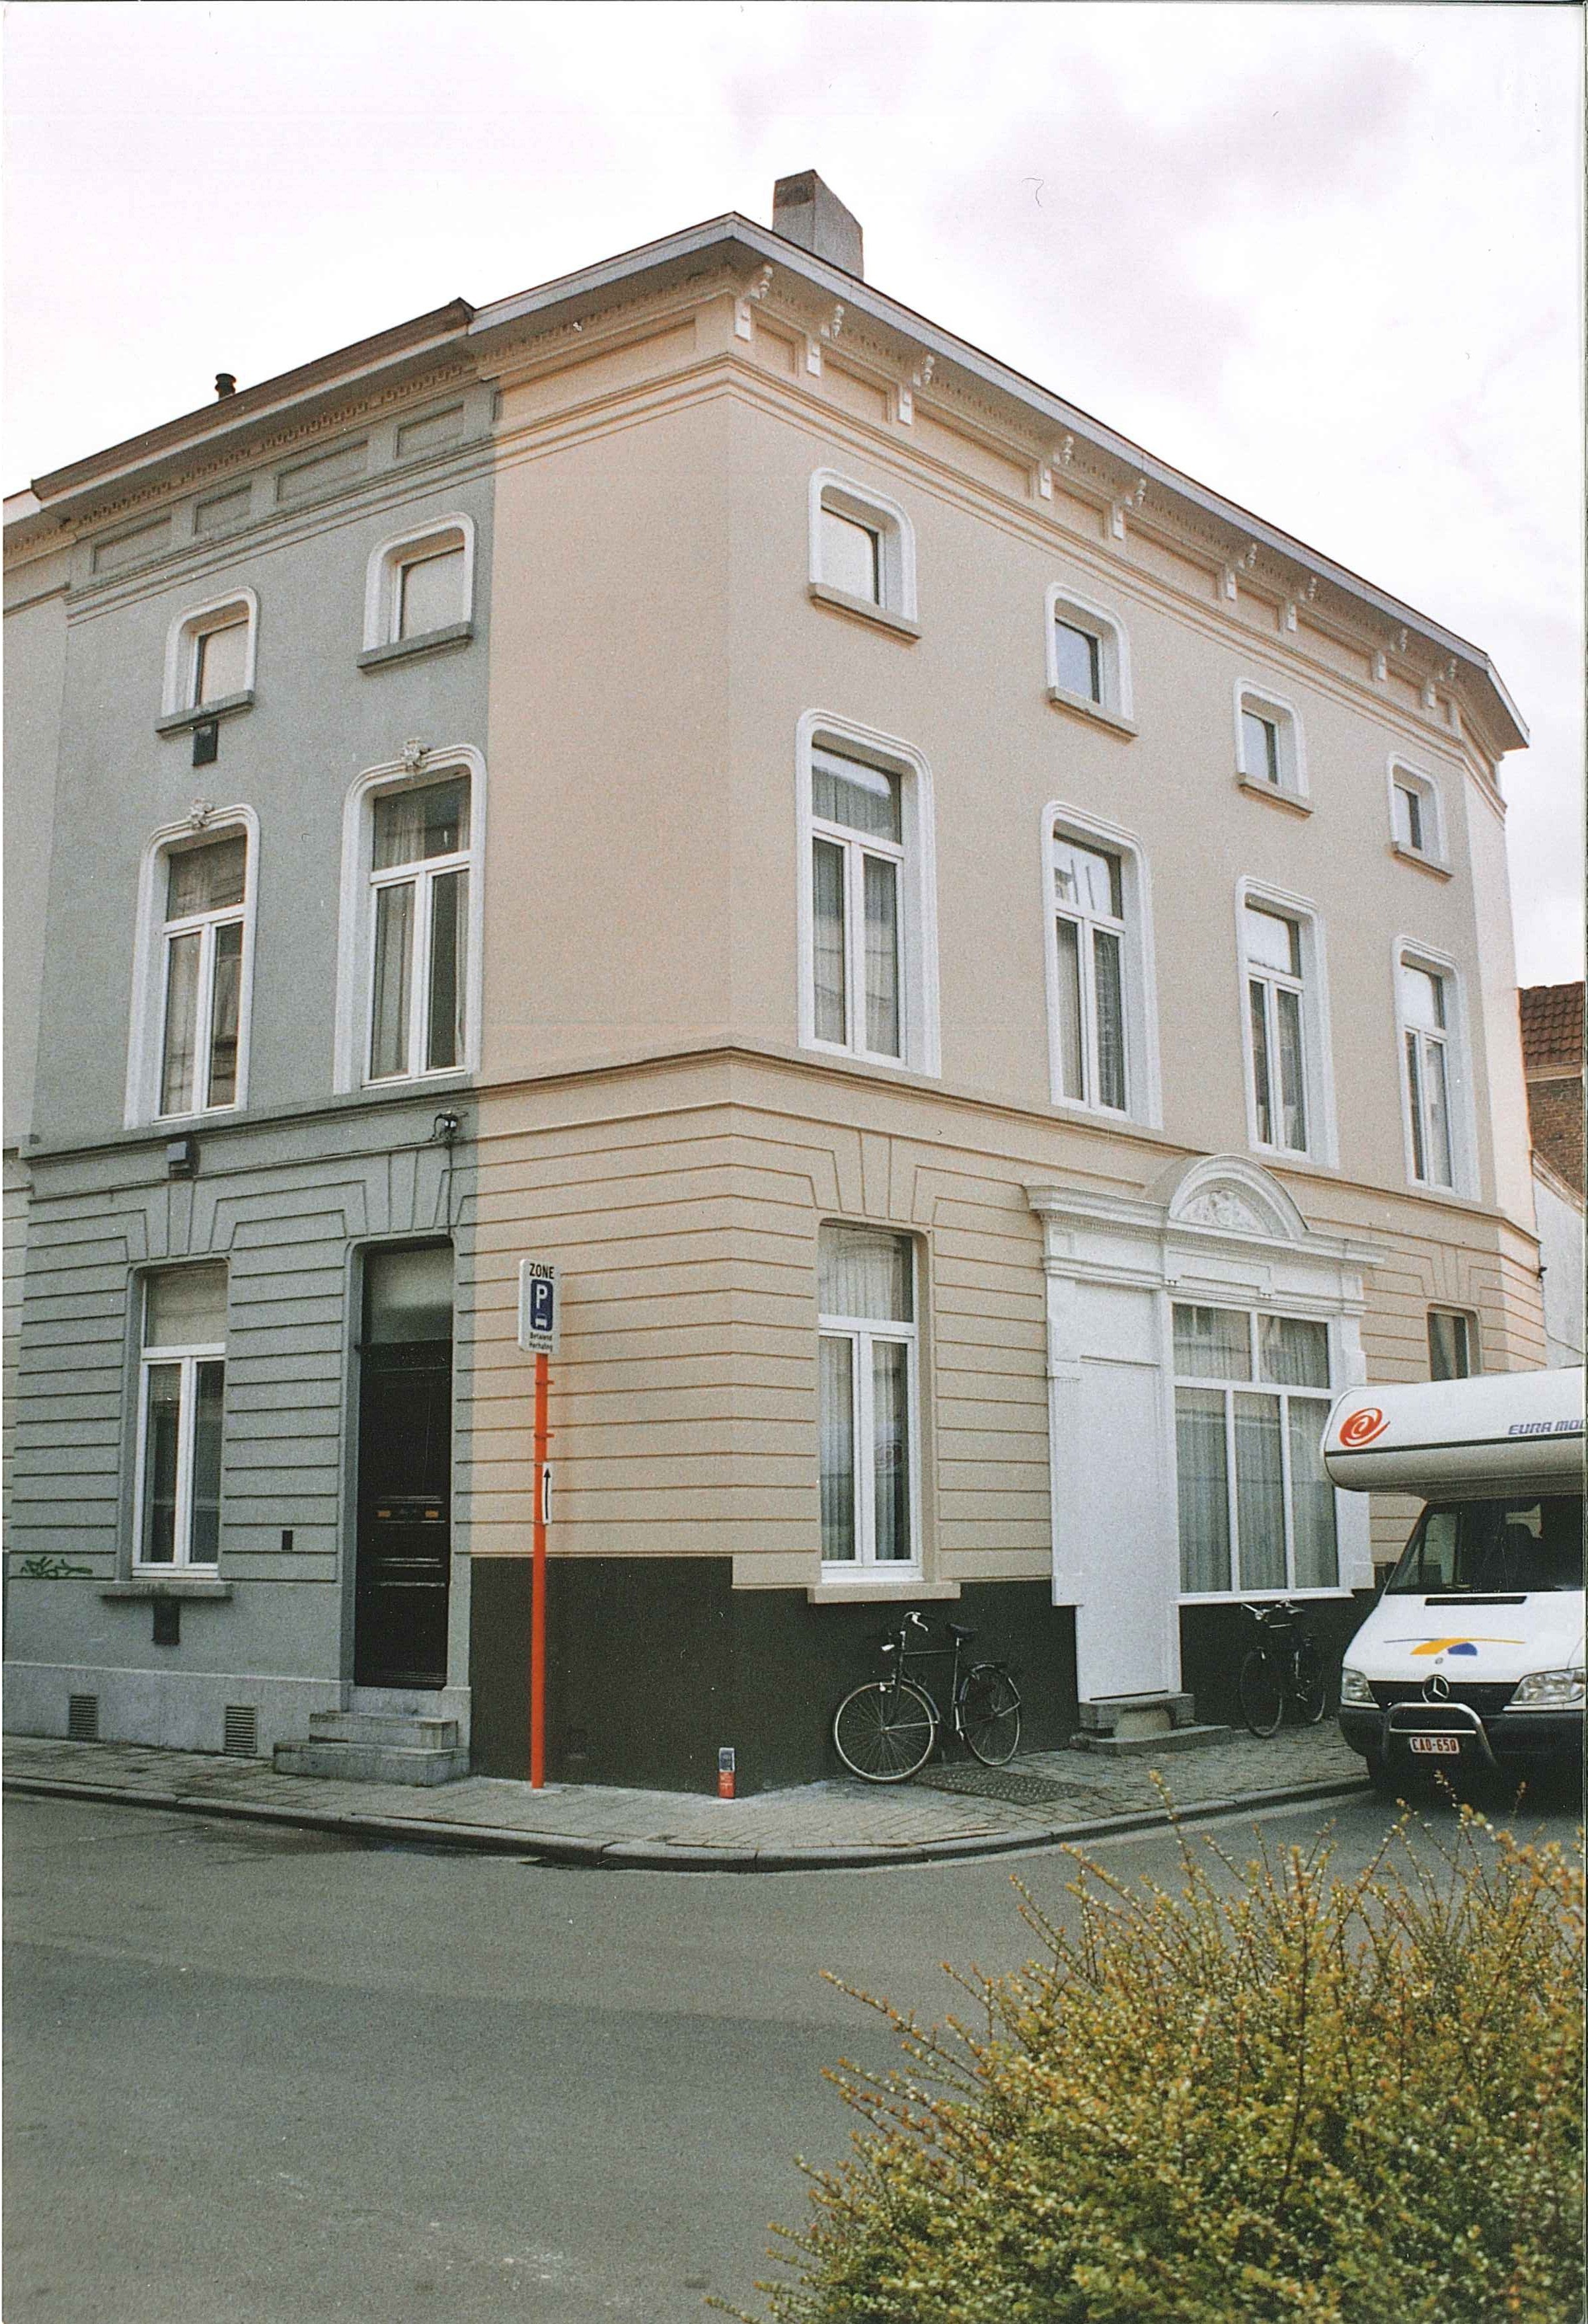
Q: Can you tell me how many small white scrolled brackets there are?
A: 9